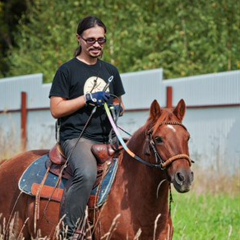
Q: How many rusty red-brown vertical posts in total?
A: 2